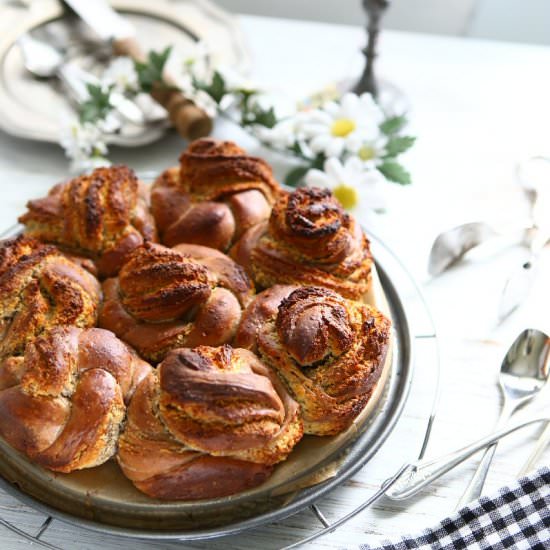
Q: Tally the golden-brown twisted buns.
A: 8